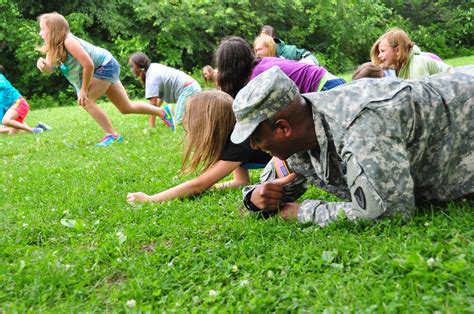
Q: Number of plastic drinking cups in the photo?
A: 0